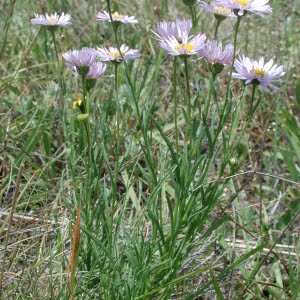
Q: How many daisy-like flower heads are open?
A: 11